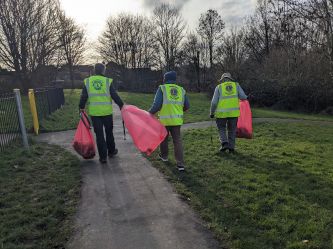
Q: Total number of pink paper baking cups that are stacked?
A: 0